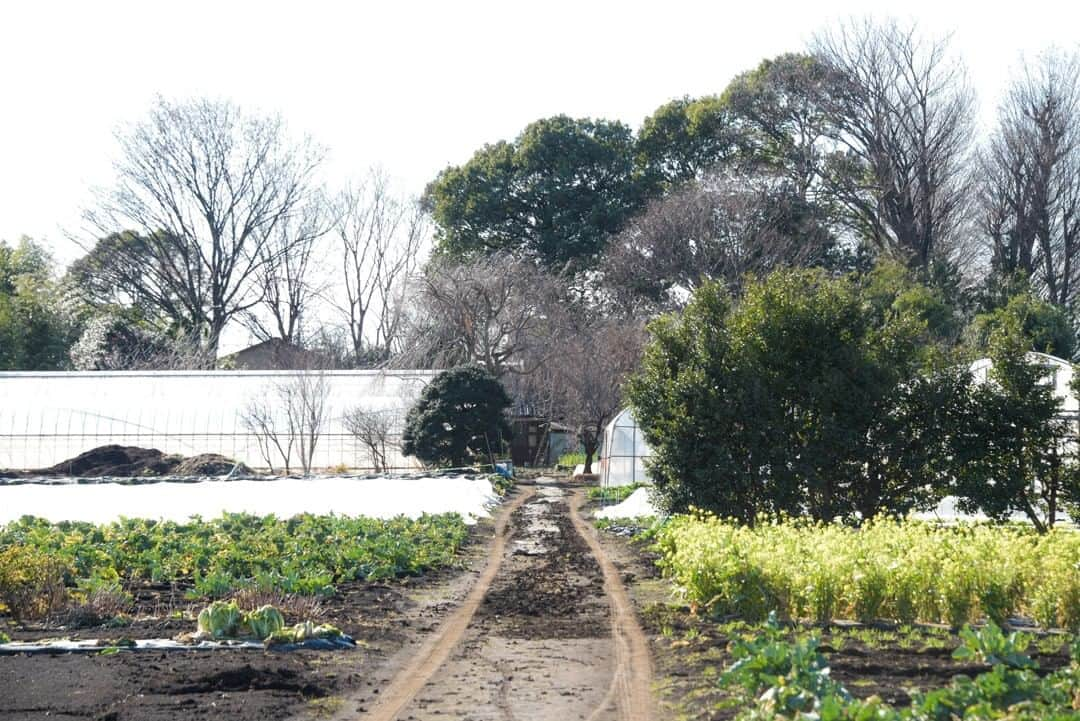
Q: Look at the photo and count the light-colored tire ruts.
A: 2